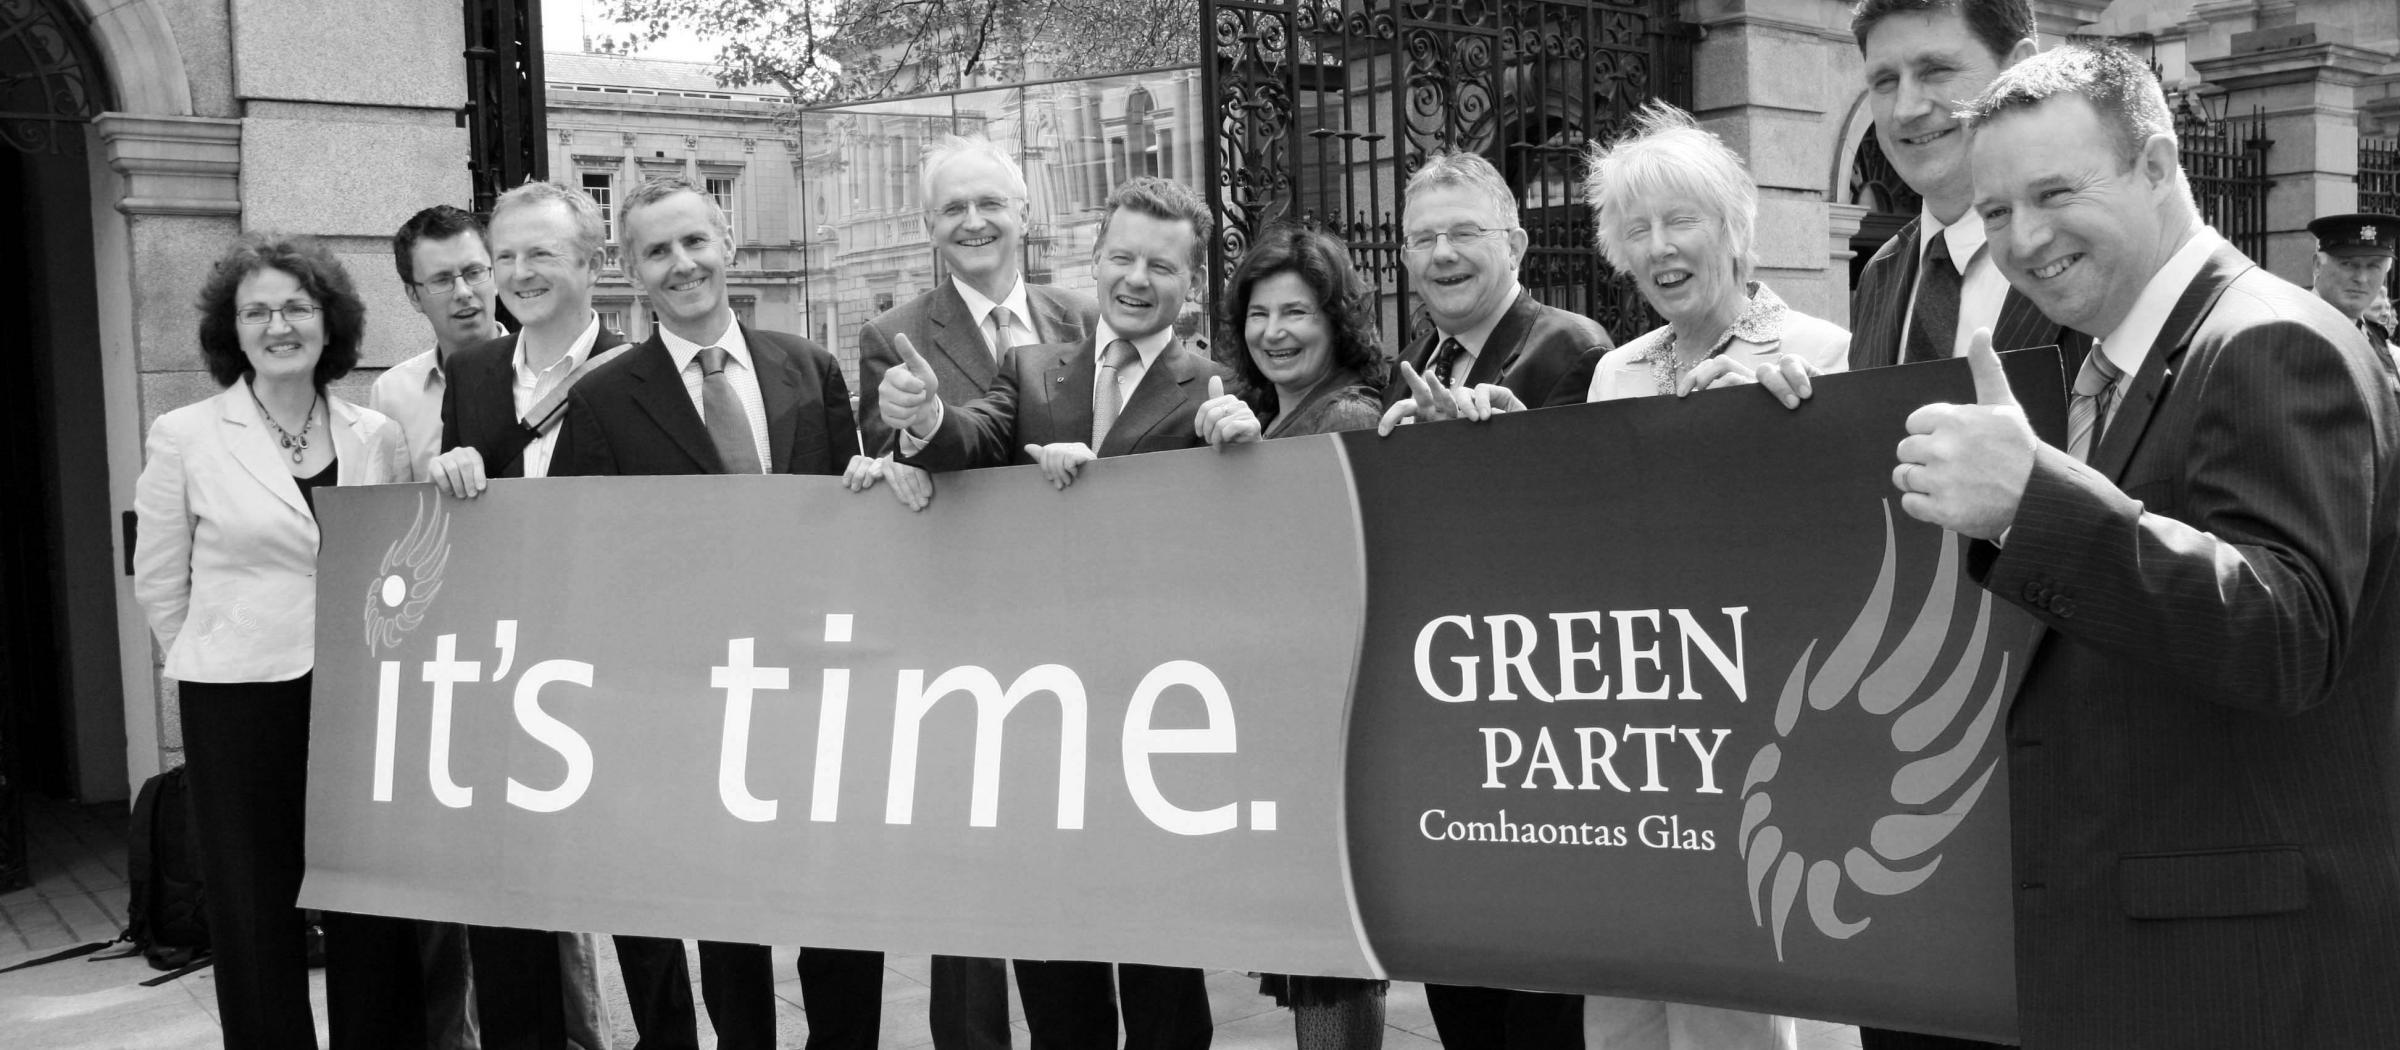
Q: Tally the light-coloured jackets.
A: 2